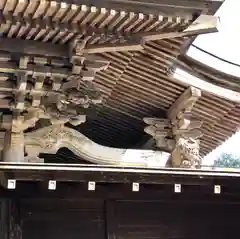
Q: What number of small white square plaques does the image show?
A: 6